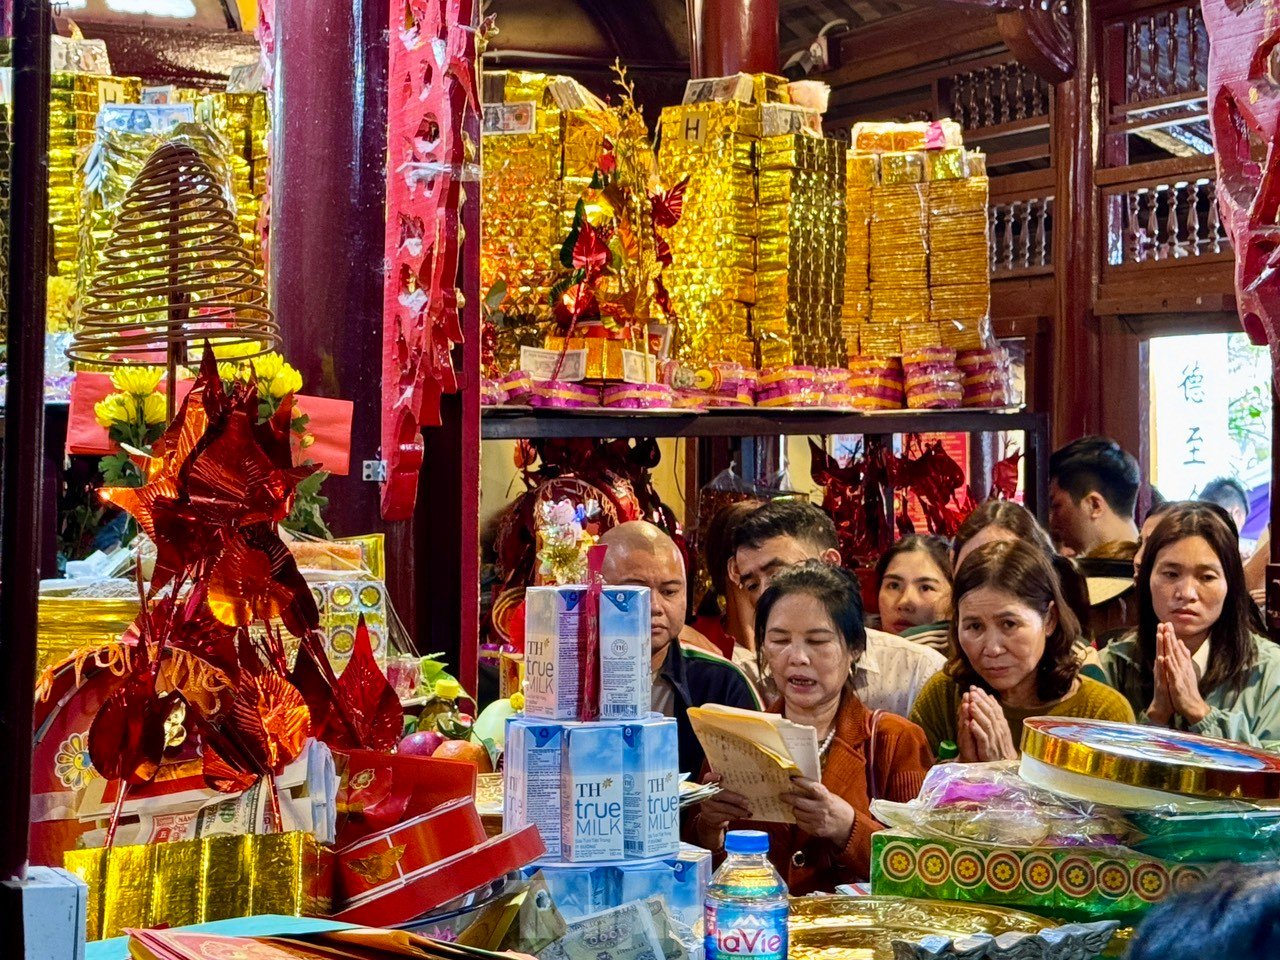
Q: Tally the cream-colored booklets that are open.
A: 1